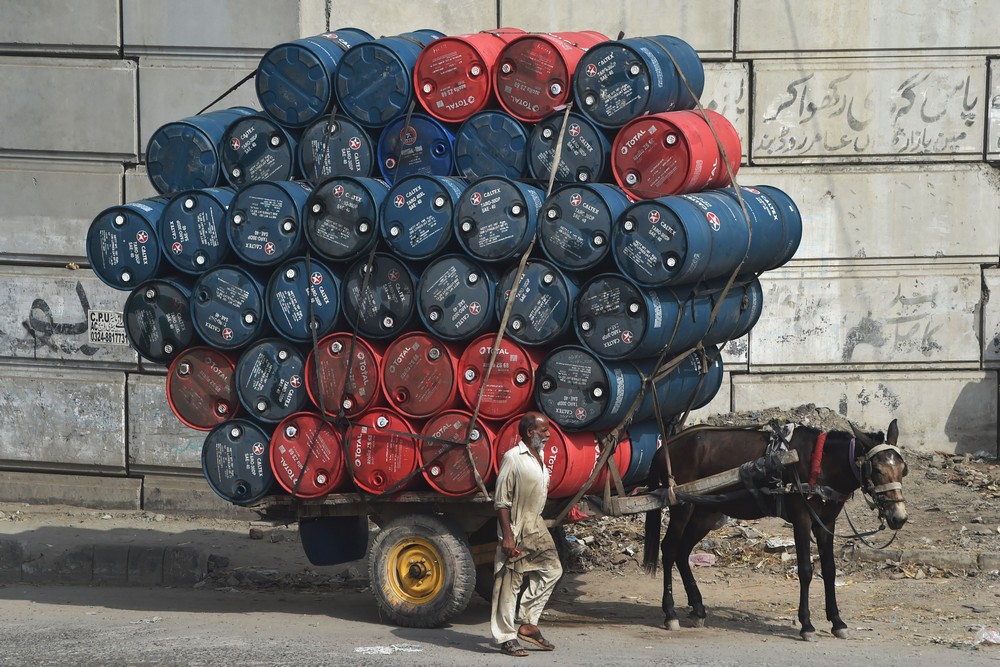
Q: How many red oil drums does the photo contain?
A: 11